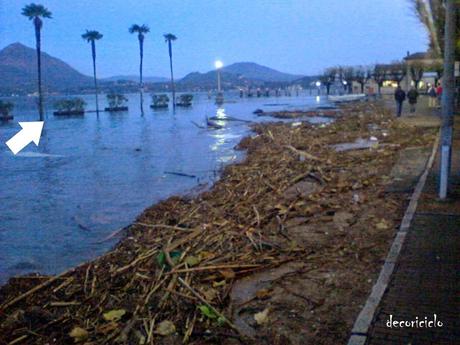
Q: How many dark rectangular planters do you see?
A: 5